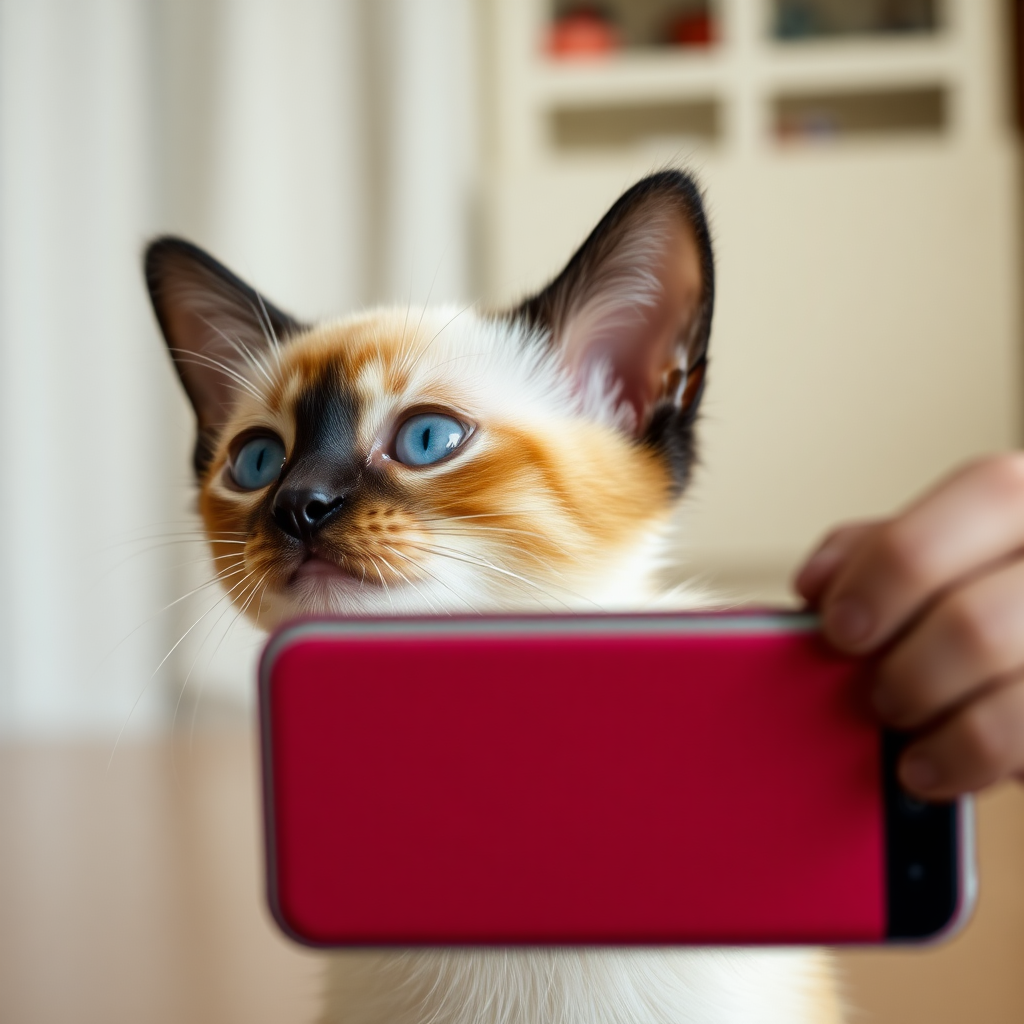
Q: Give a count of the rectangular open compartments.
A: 4